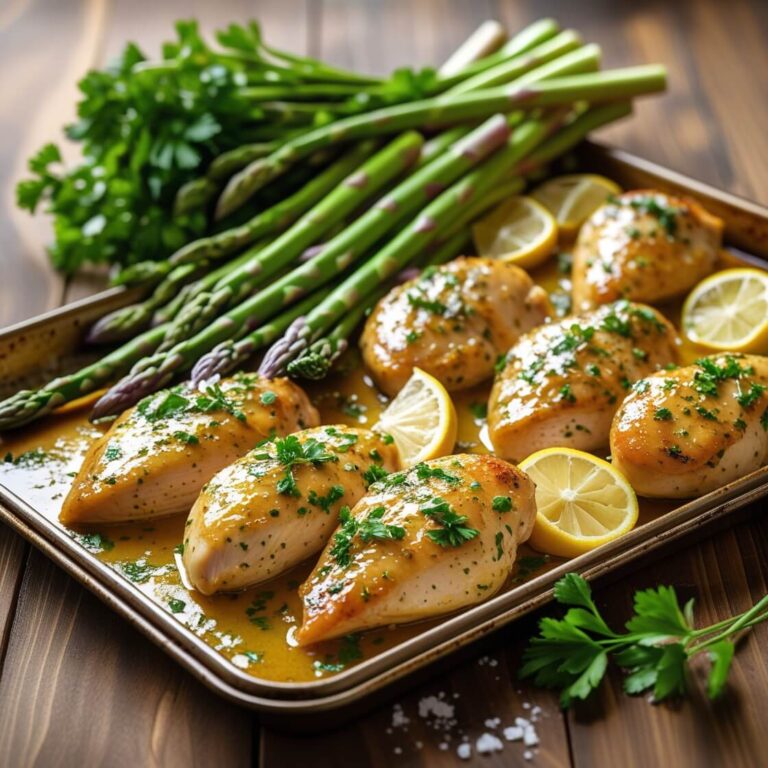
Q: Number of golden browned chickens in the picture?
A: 7